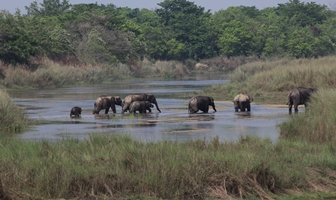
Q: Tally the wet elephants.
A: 7